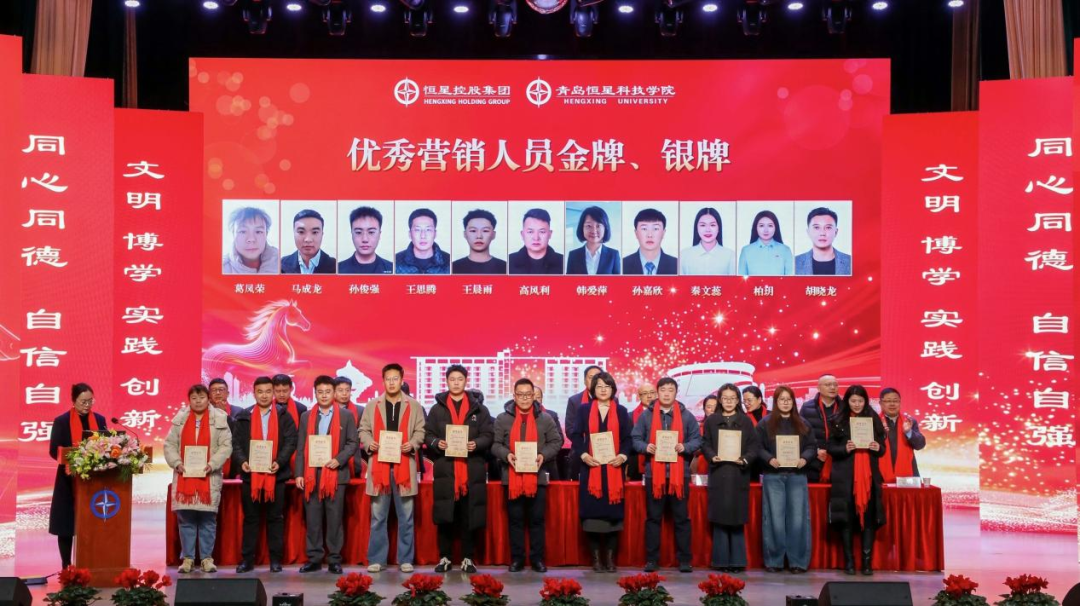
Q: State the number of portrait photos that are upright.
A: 11